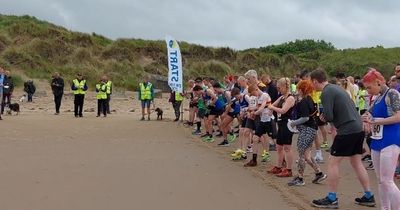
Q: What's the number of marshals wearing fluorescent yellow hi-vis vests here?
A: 5